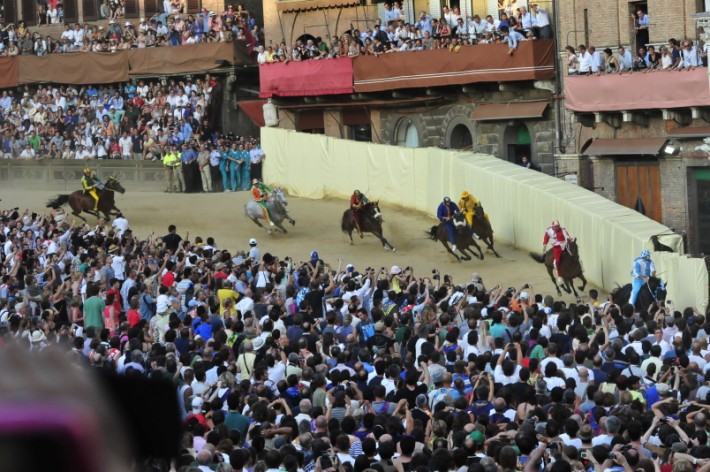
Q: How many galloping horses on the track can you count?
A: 7